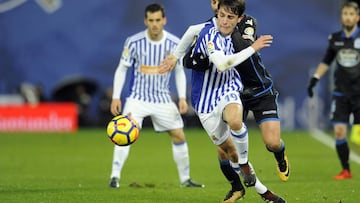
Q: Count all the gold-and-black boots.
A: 2